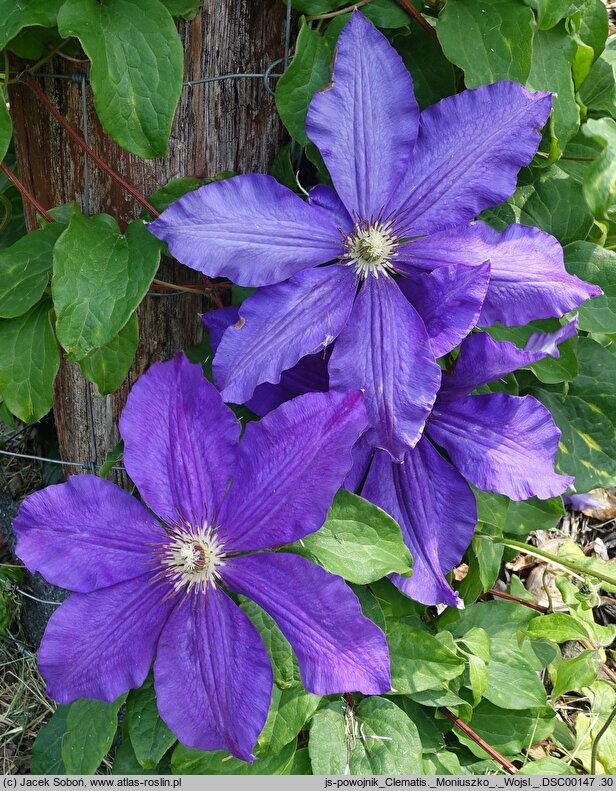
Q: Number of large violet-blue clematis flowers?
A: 3